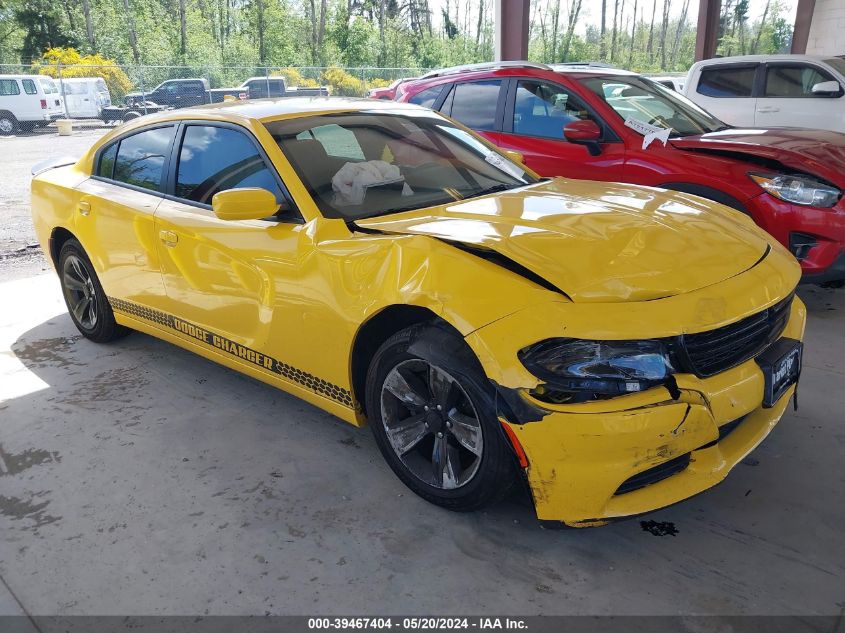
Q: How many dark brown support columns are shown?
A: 3